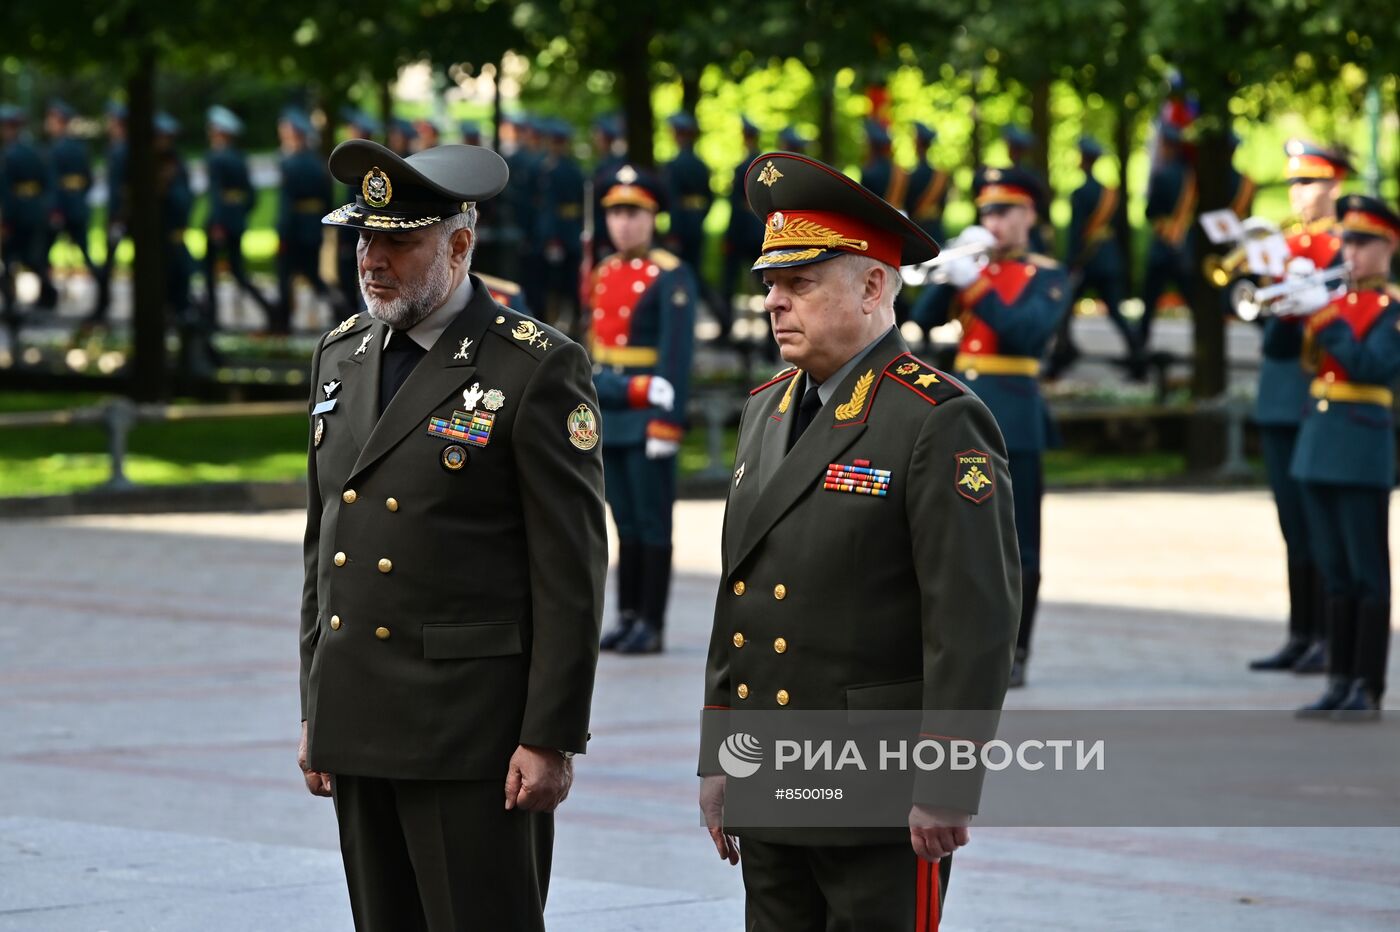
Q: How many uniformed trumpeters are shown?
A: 3